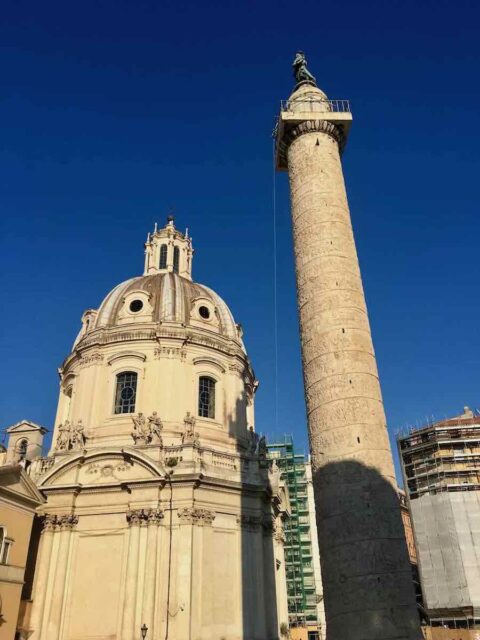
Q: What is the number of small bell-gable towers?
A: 1